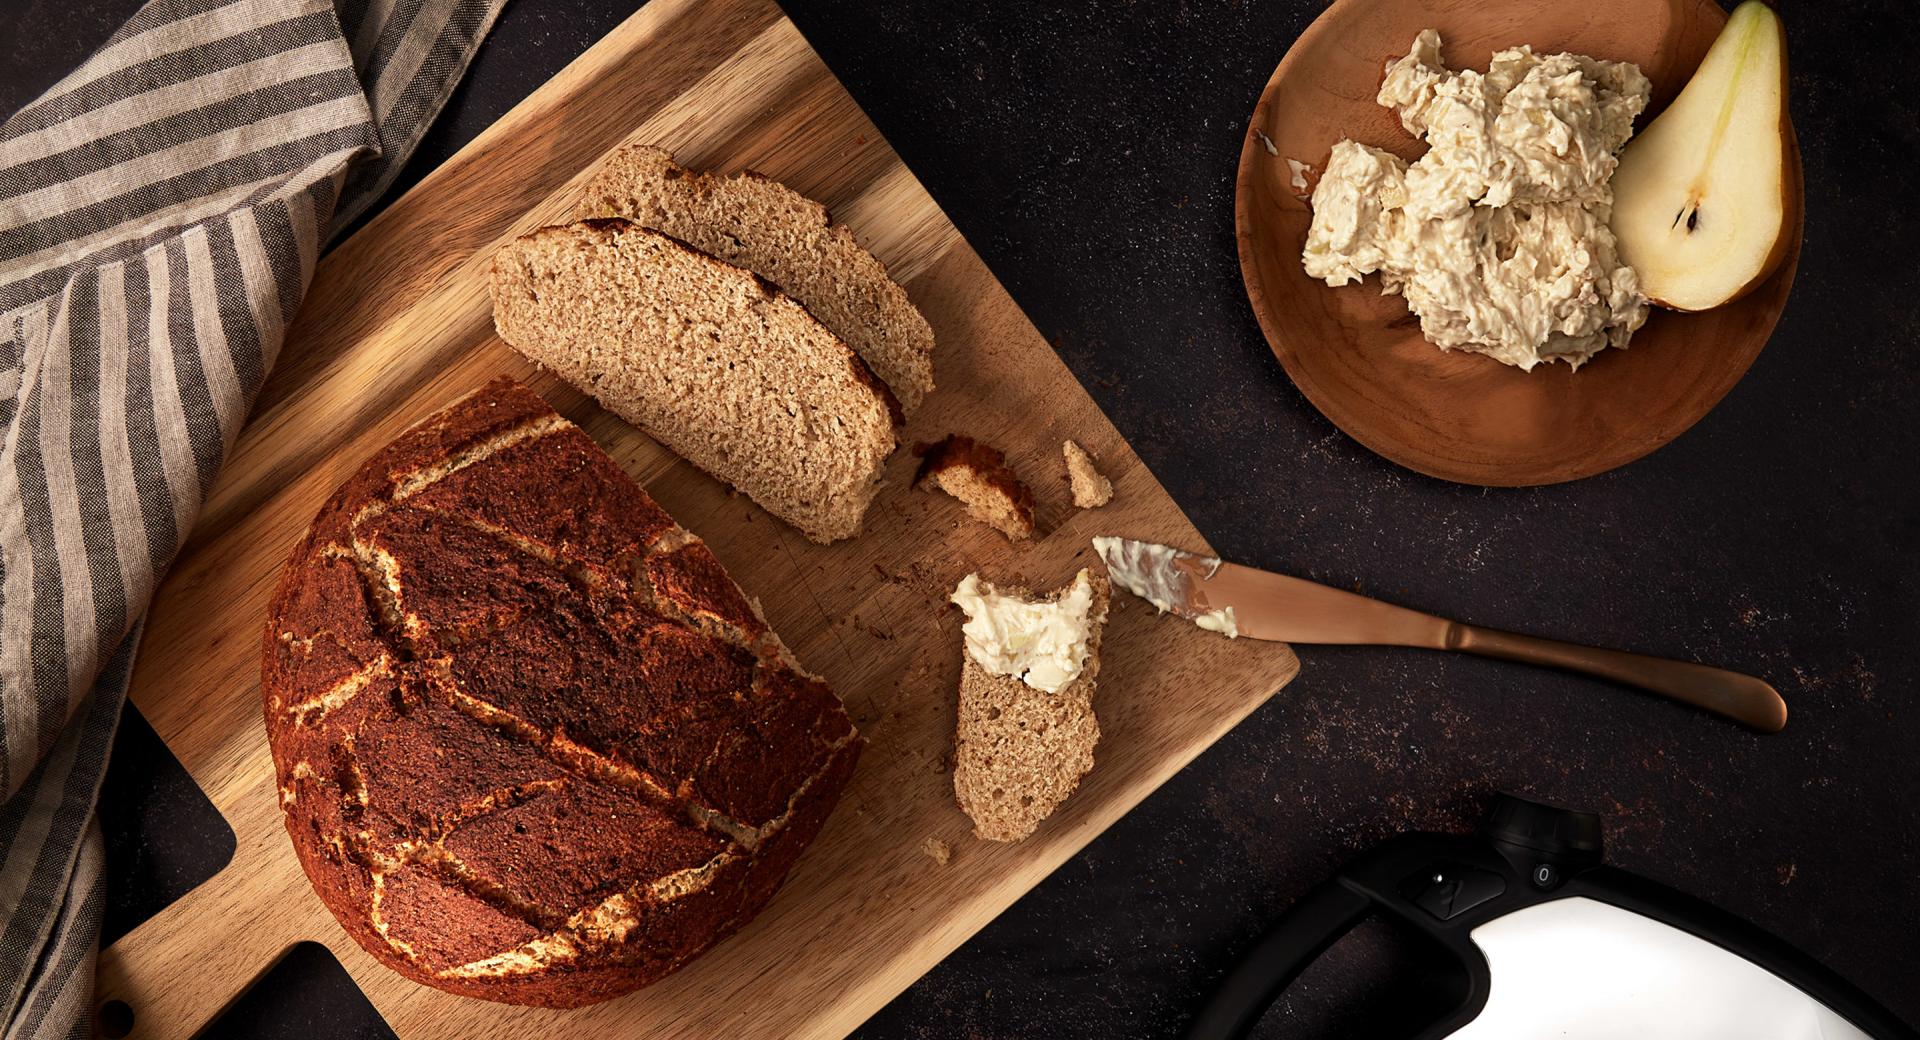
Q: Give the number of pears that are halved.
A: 1